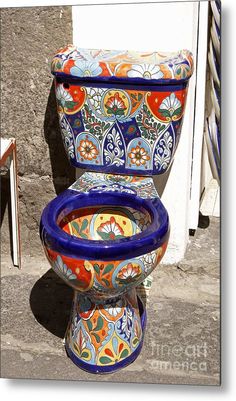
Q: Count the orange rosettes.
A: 2